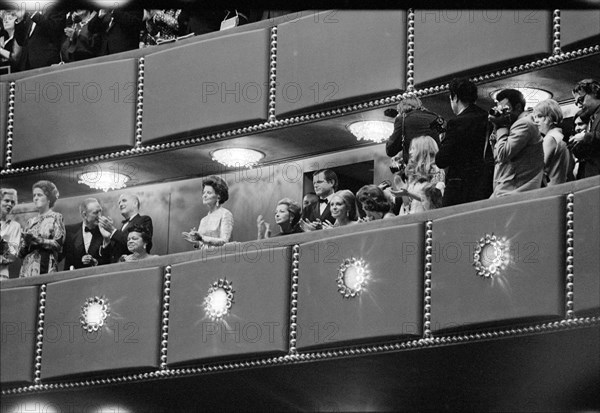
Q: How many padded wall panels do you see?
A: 12